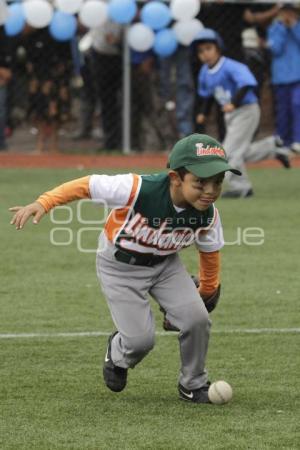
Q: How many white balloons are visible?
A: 7